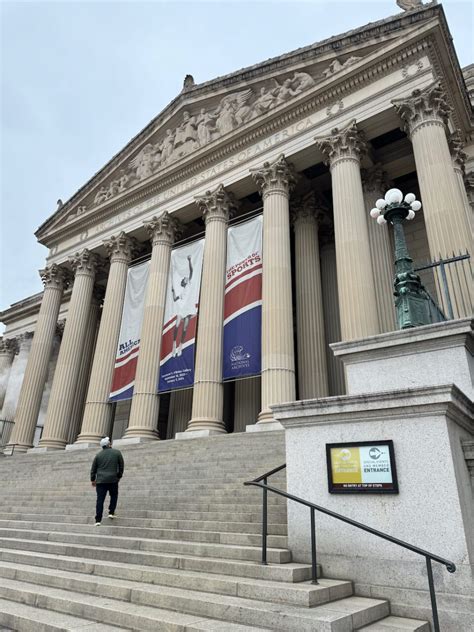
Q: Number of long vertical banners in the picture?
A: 3